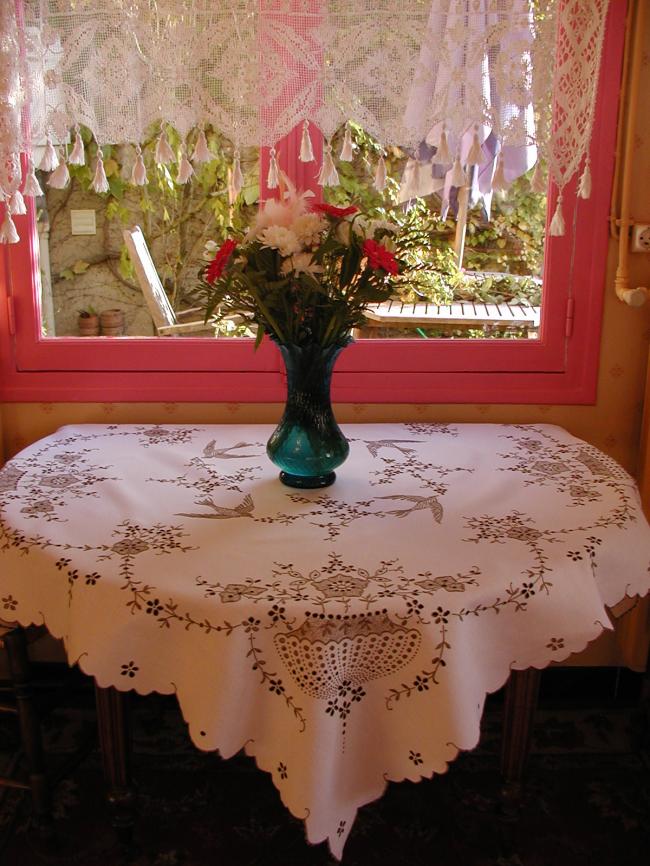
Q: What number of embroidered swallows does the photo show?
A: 4